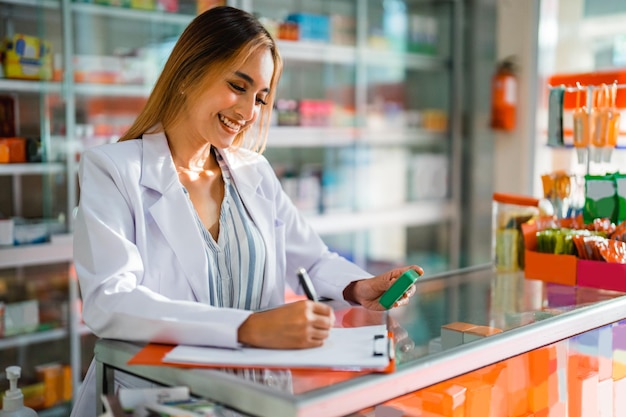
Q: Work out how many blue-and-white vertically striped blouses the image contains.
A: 1